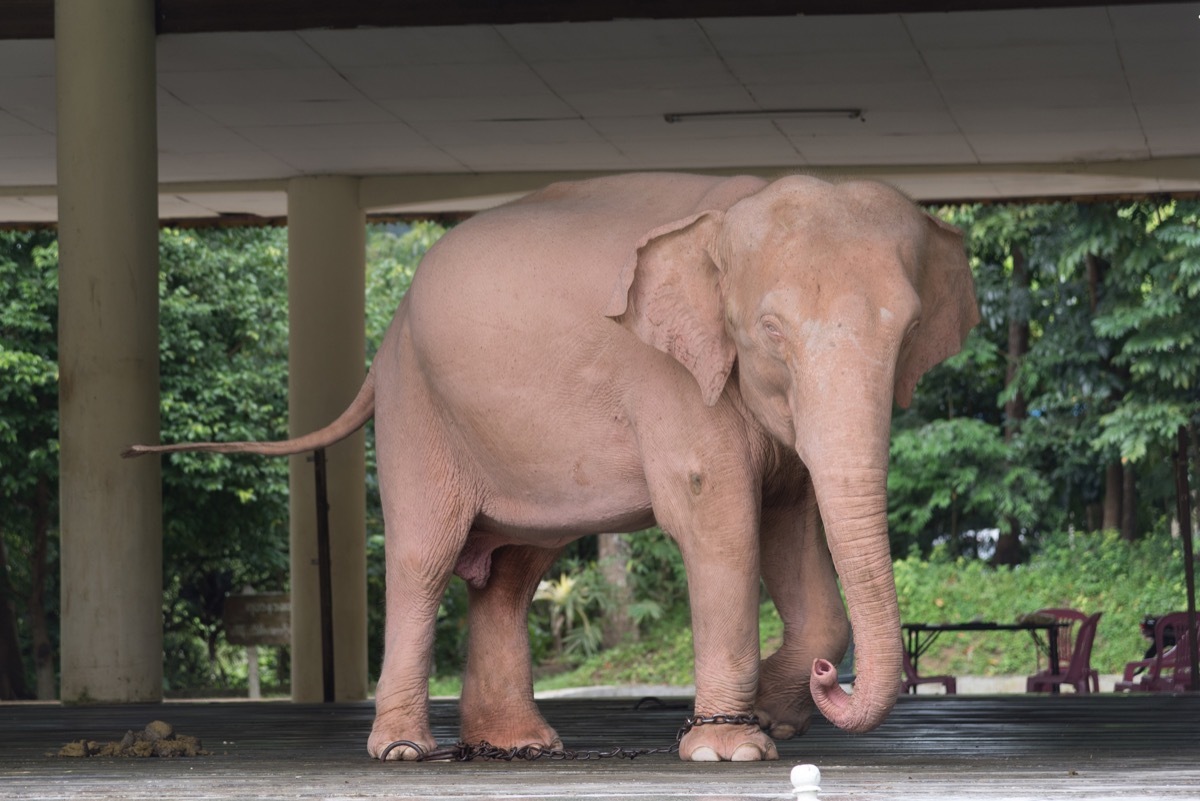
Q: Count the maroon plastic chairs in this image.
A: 5